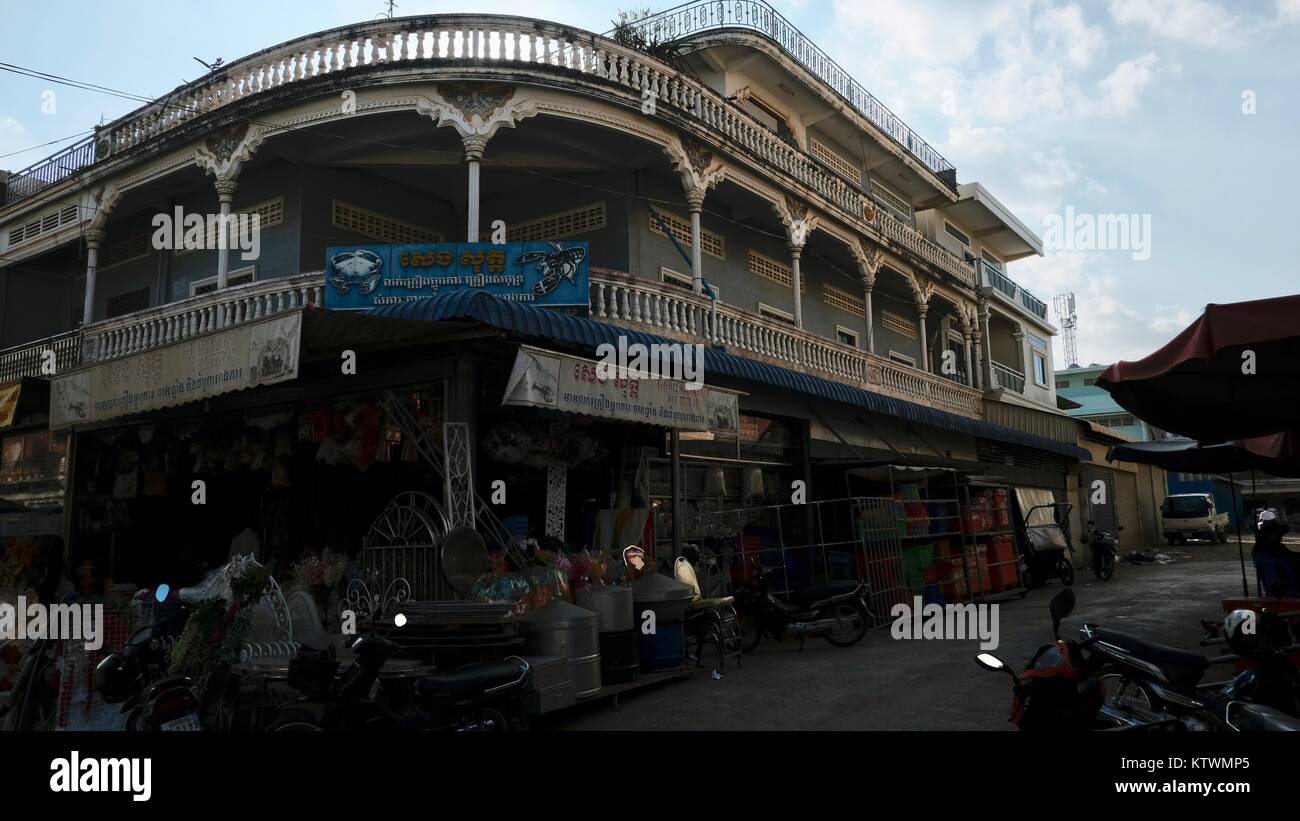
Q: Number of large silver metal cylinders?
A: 3